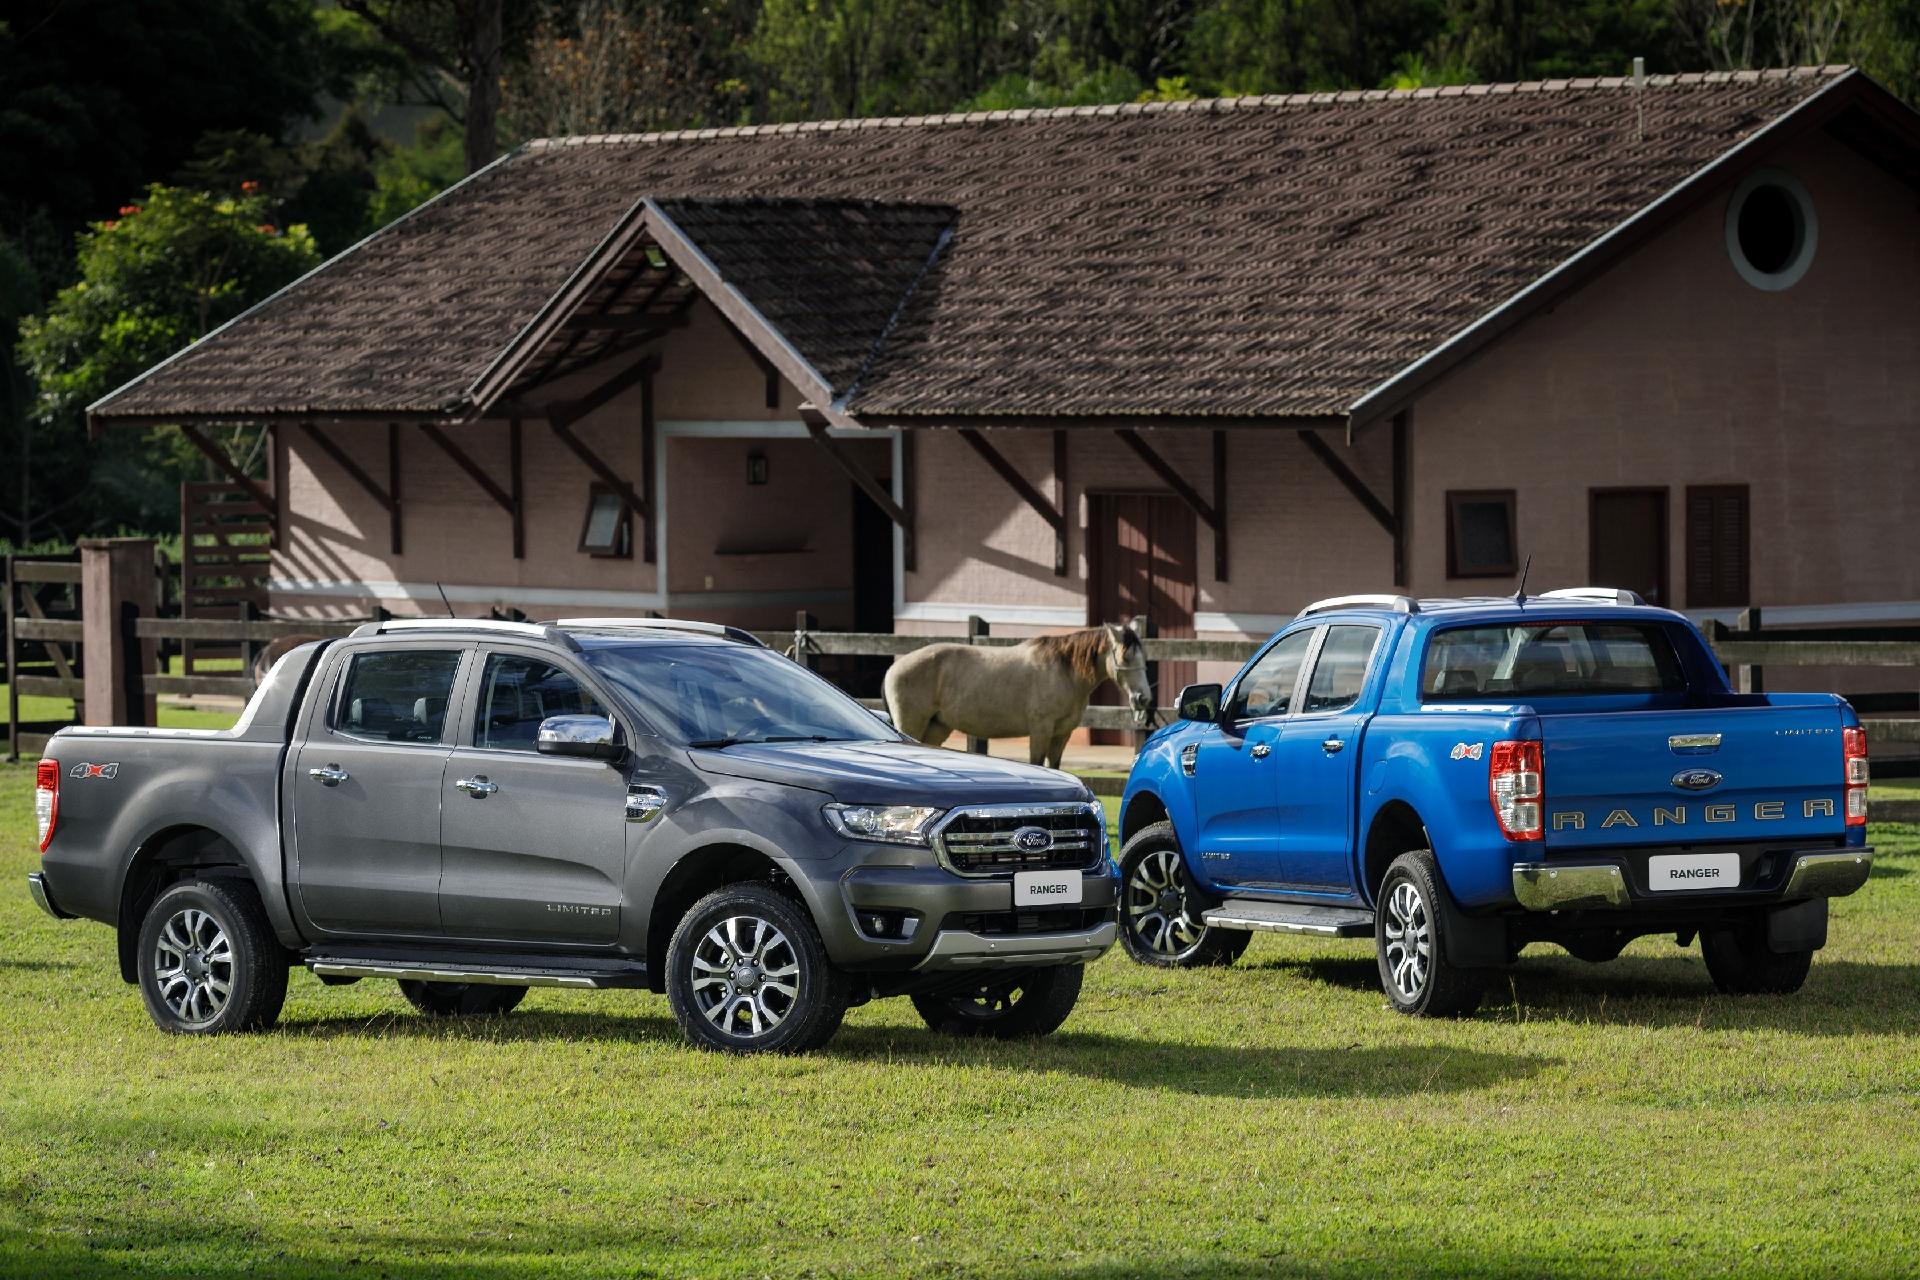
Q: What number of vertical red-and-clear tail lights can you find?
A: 3